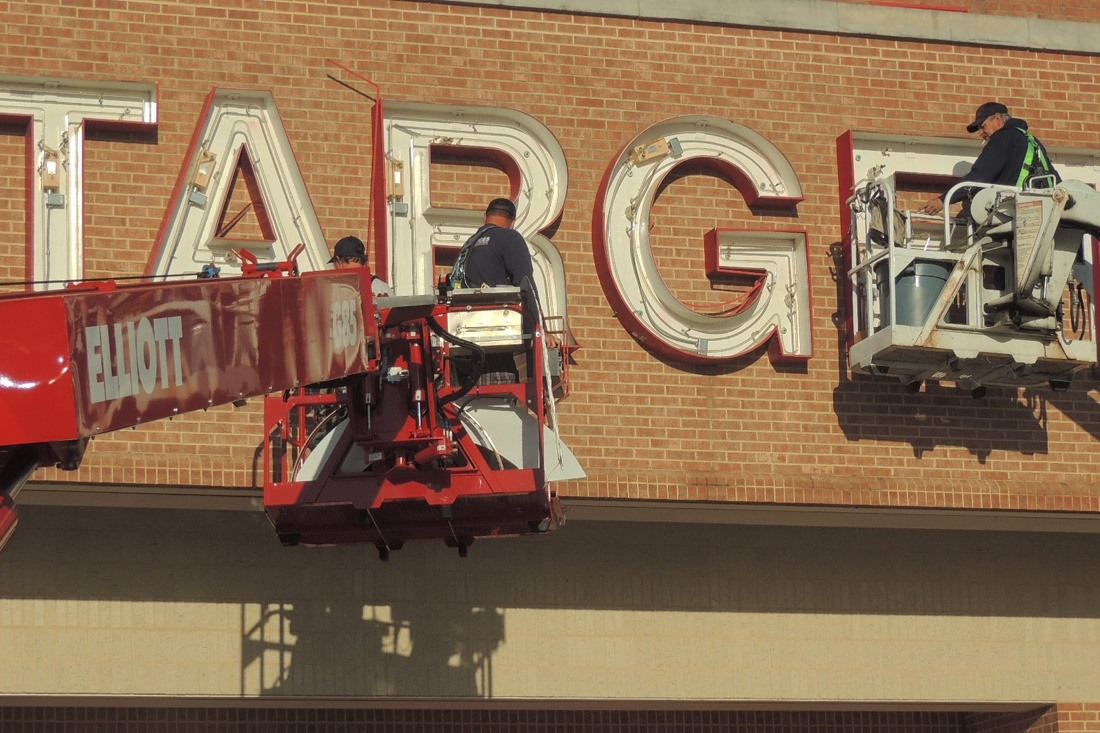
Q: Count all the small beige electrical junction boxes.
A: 4